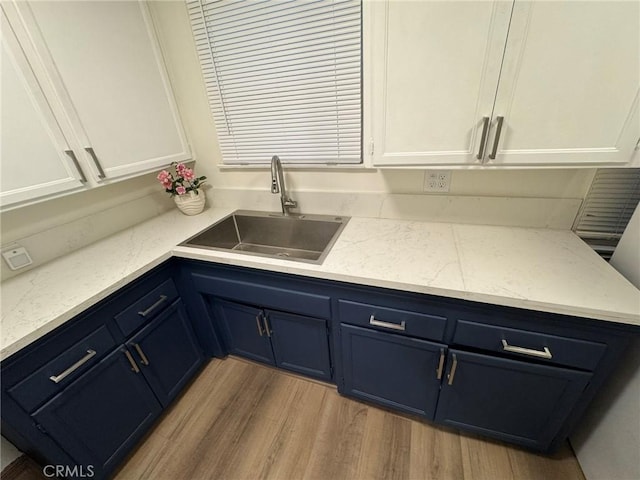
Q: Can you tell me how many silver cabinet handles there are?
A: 14